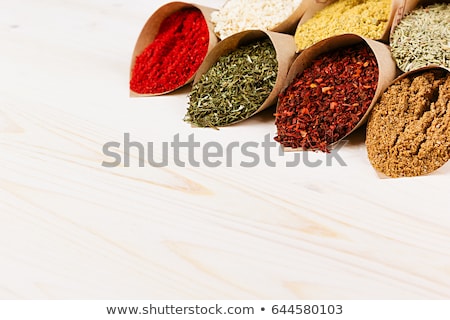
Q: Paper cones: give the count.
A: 7